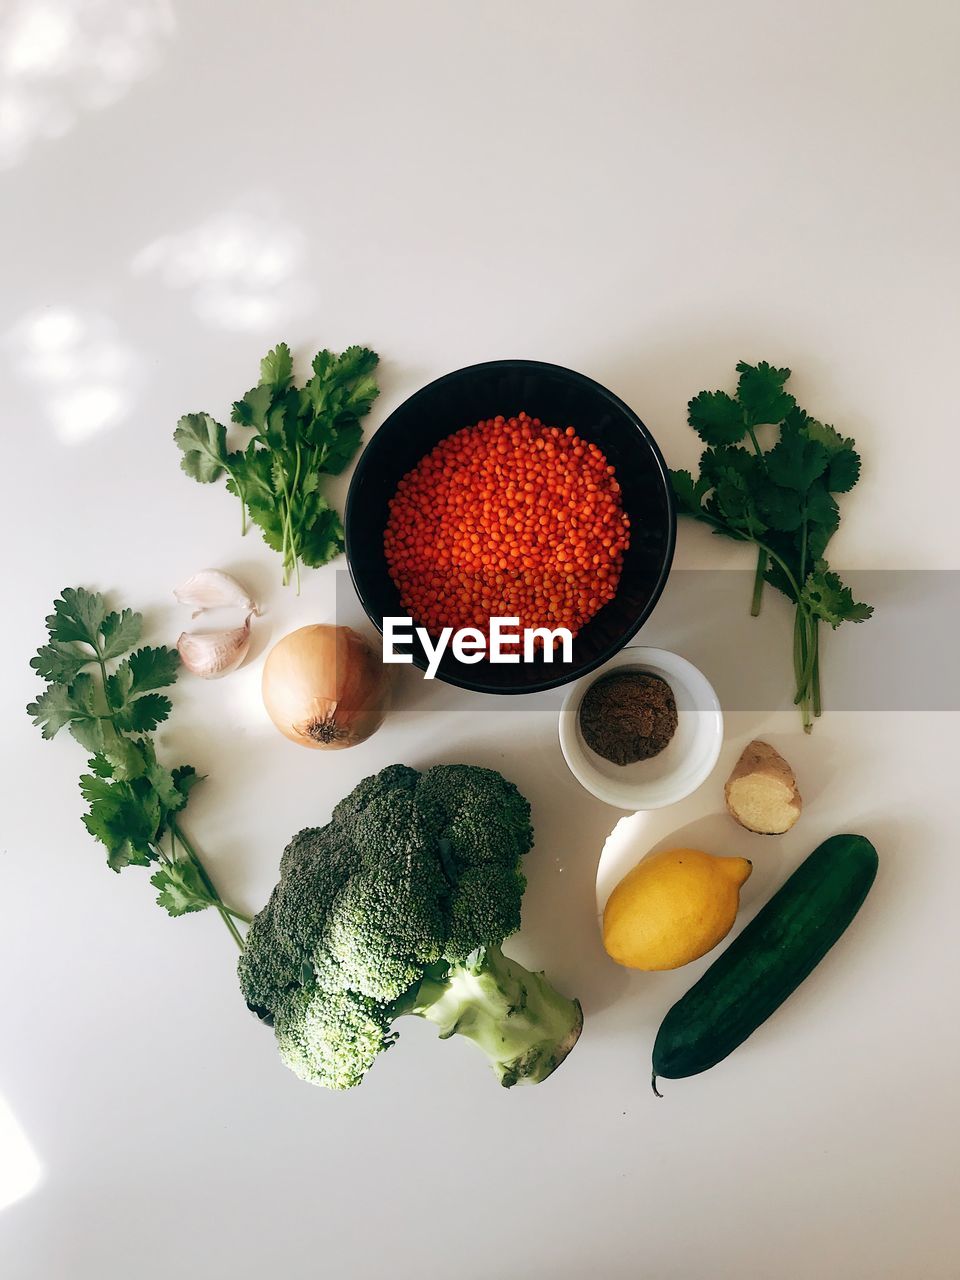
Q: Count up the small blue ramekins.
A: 0